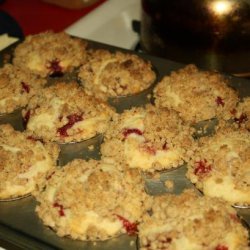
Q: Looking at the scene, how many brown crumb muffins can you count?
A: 11